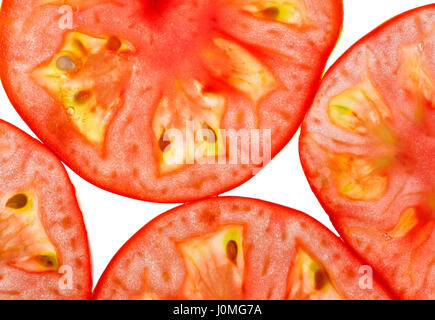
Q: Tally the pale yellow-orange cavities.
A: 11